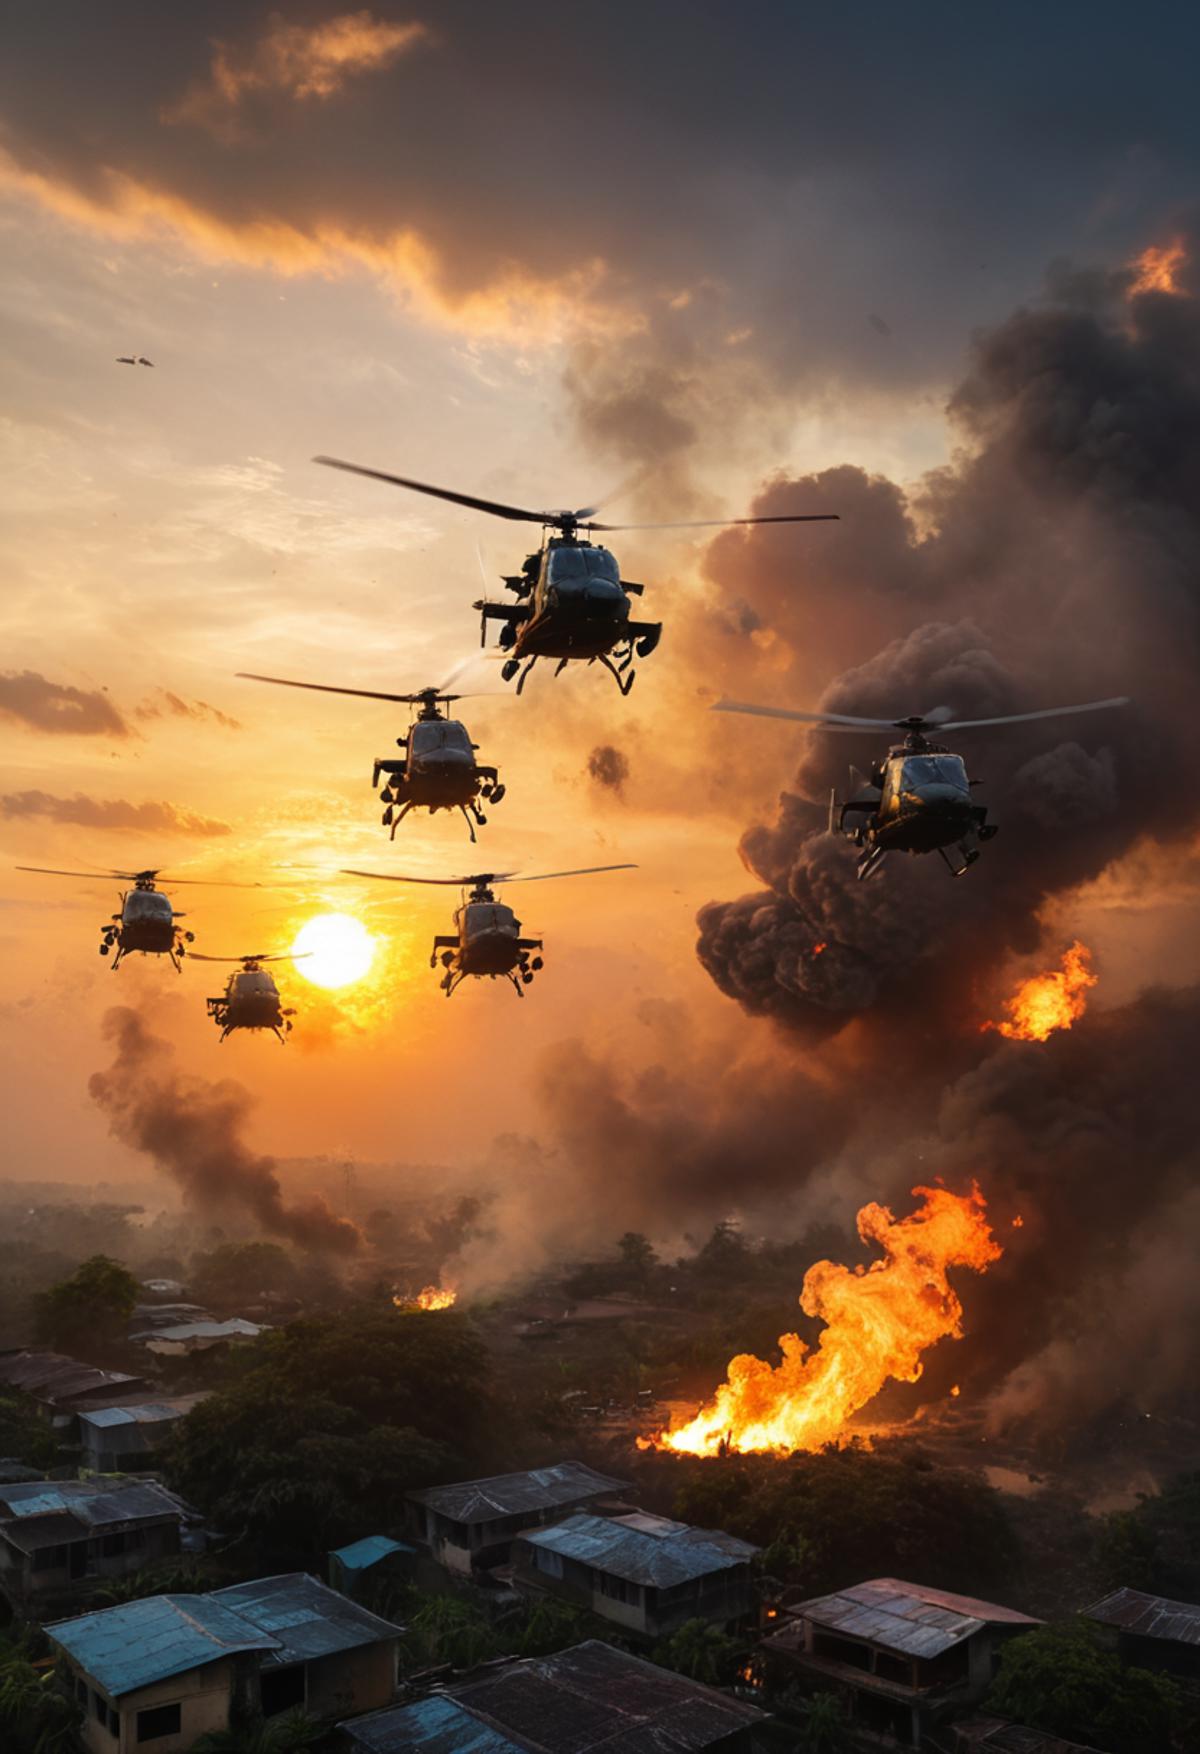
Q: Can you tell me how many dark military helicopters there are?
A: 6